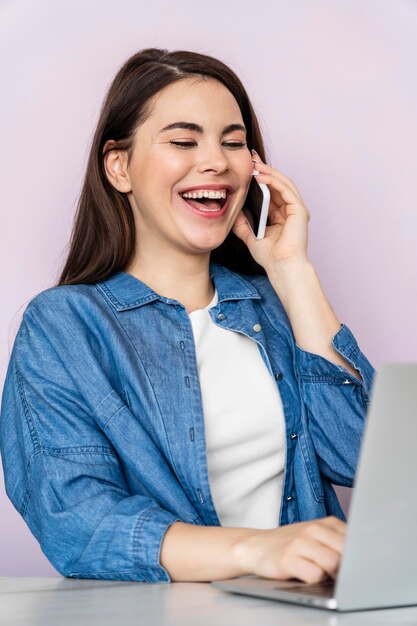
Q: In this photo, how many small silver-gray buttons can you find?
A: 6